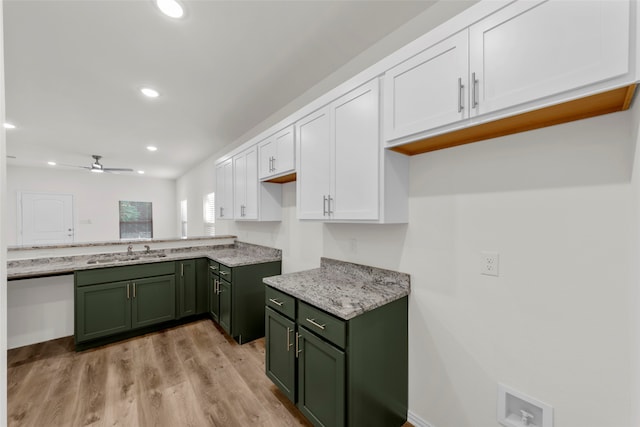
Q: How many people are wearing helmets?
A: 0